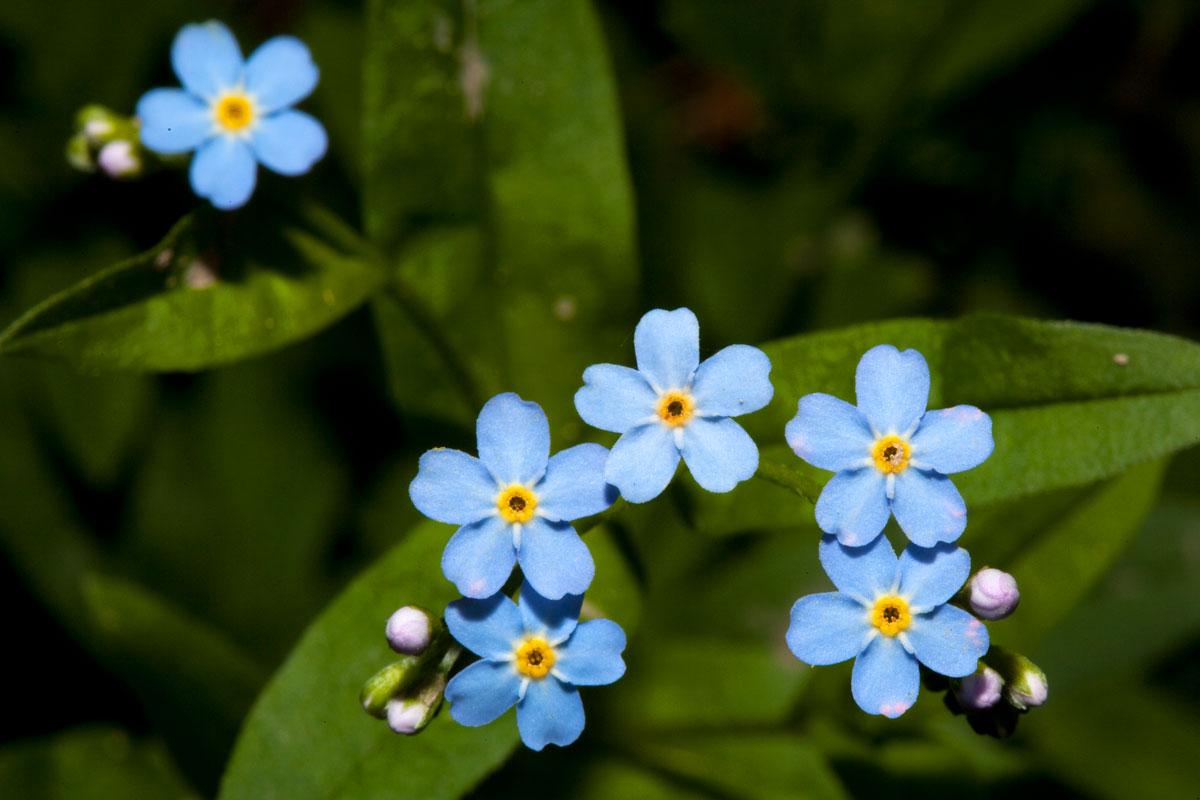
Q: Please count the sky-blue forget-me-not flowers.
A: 6